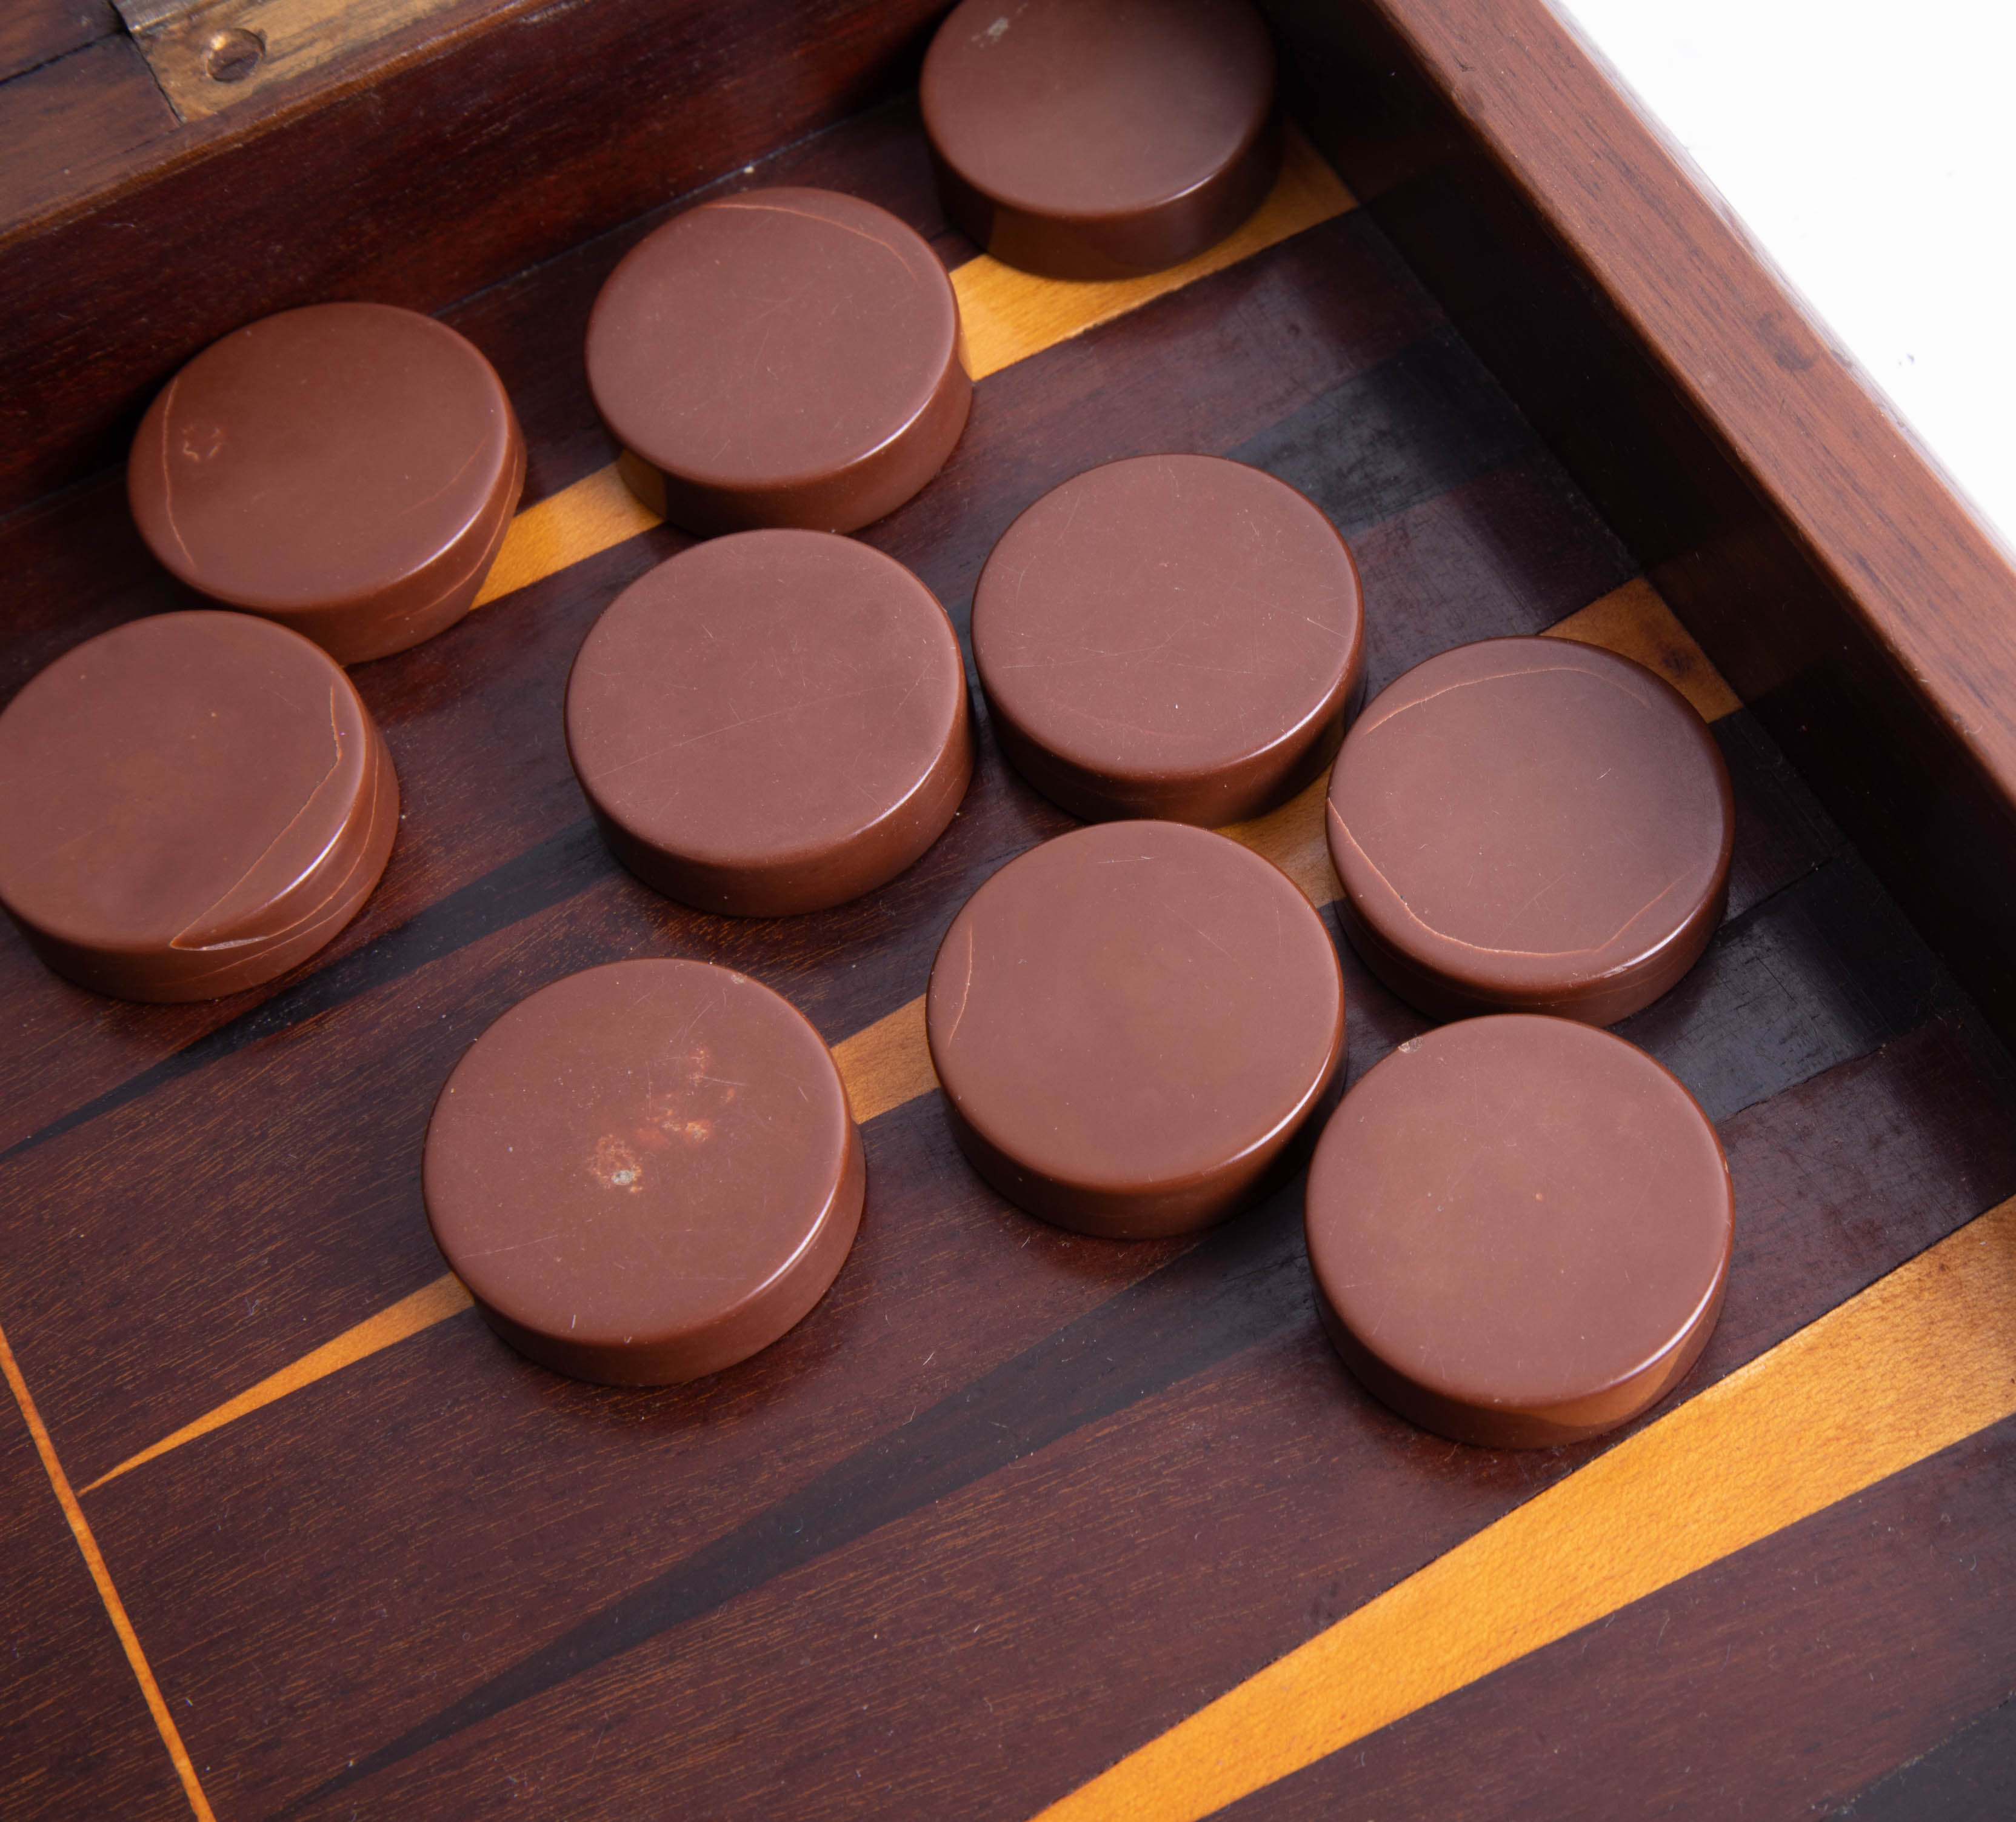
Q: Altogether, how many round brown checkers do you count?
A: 10